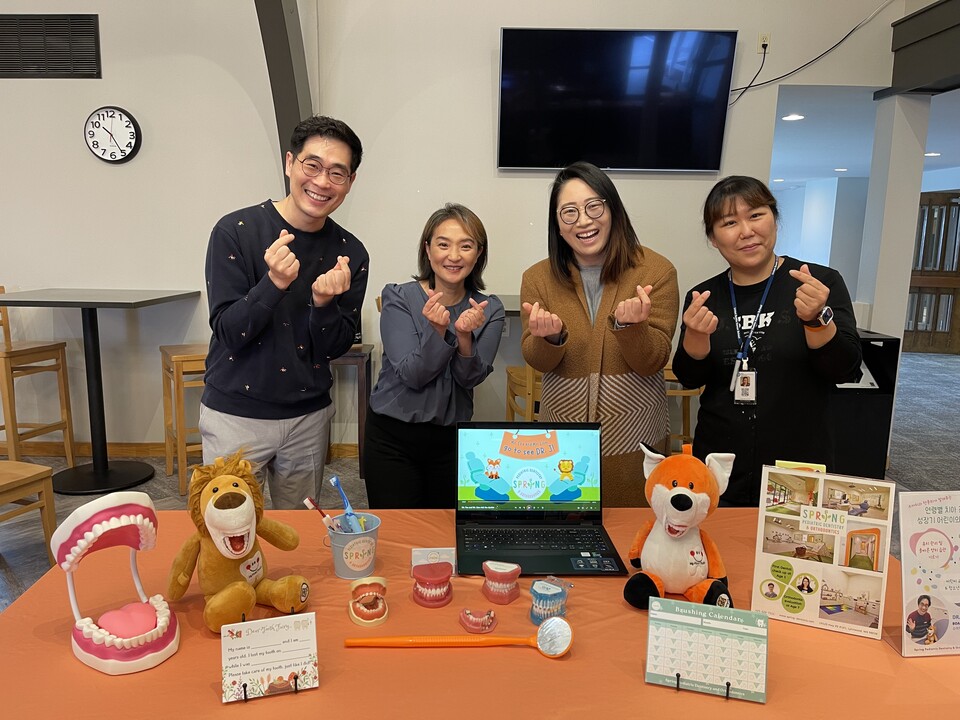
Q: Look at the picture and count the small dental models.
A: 5